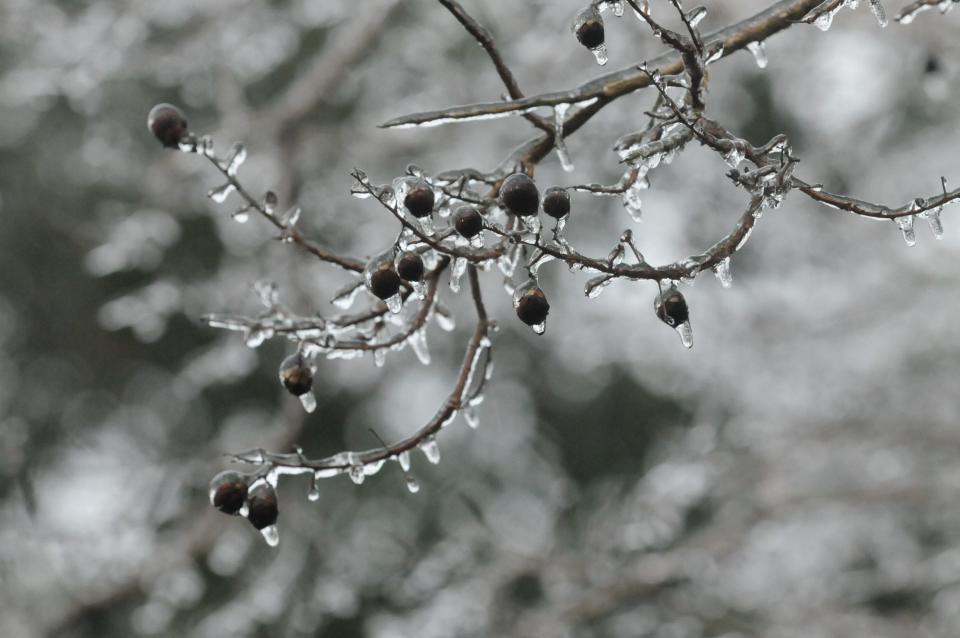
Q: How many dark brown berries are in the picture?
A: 13